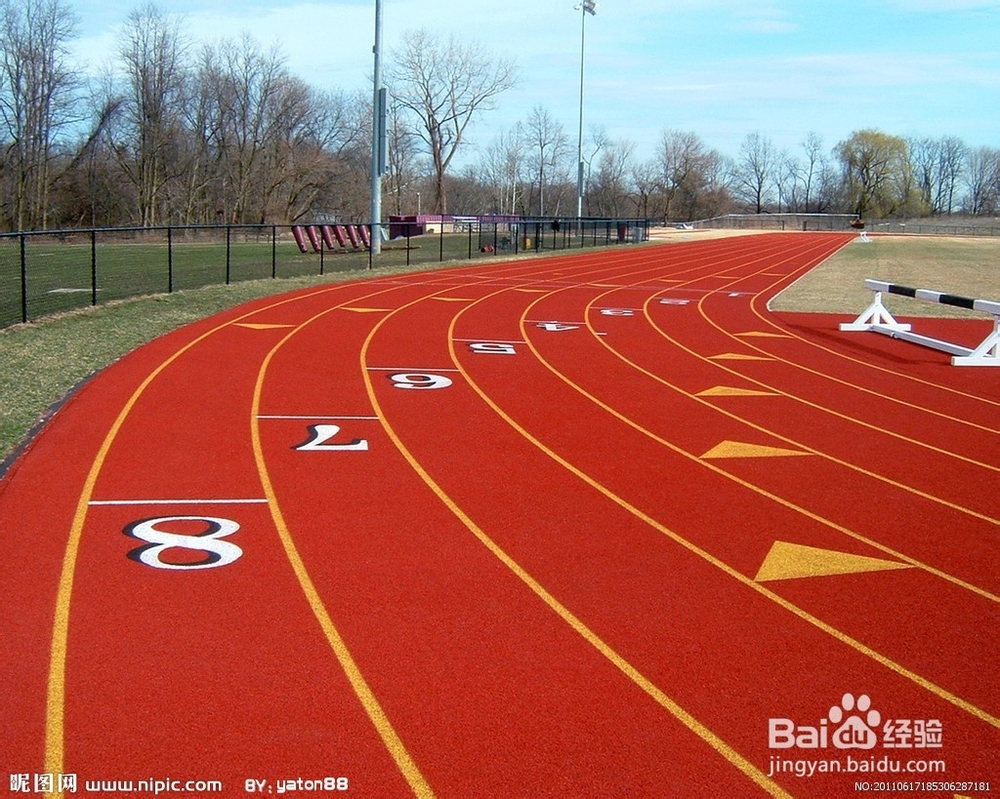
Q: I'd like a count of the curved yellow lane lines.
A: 9